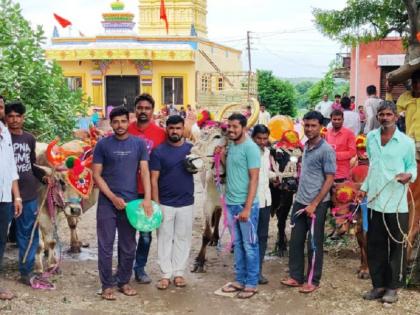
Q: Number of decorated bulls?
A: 4